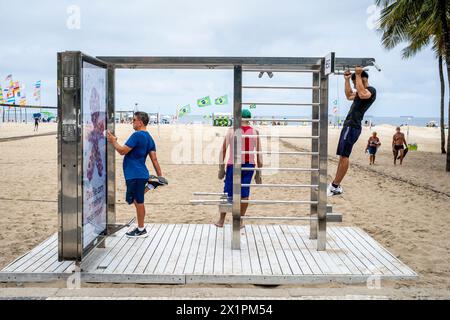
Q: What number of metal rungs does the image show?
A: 10